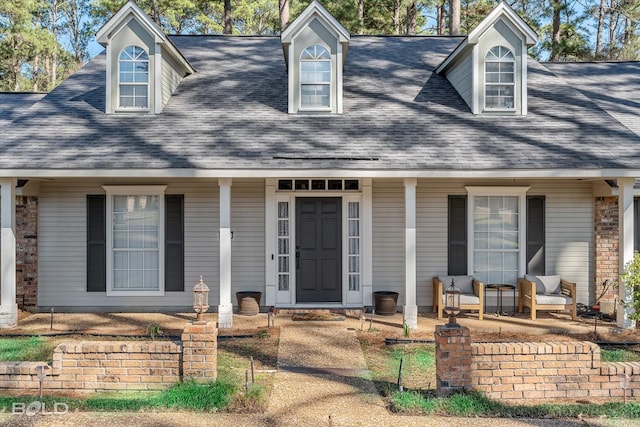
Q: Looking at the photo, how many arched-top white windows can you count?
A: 3